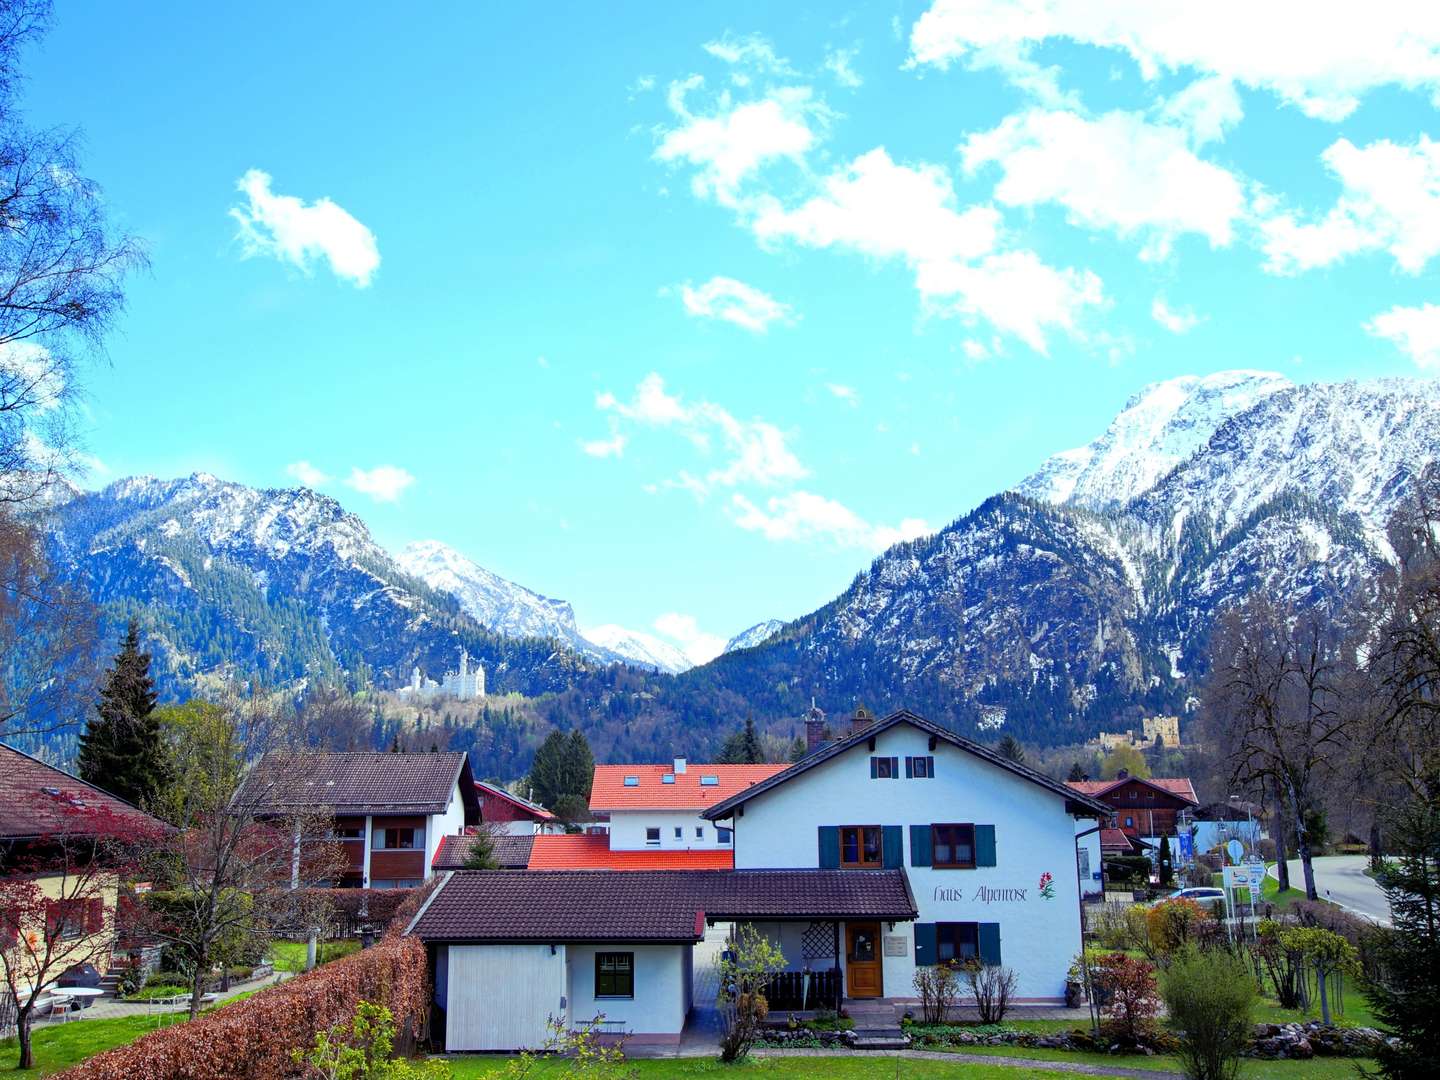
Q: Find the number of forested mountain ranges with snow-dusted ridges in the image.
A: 2